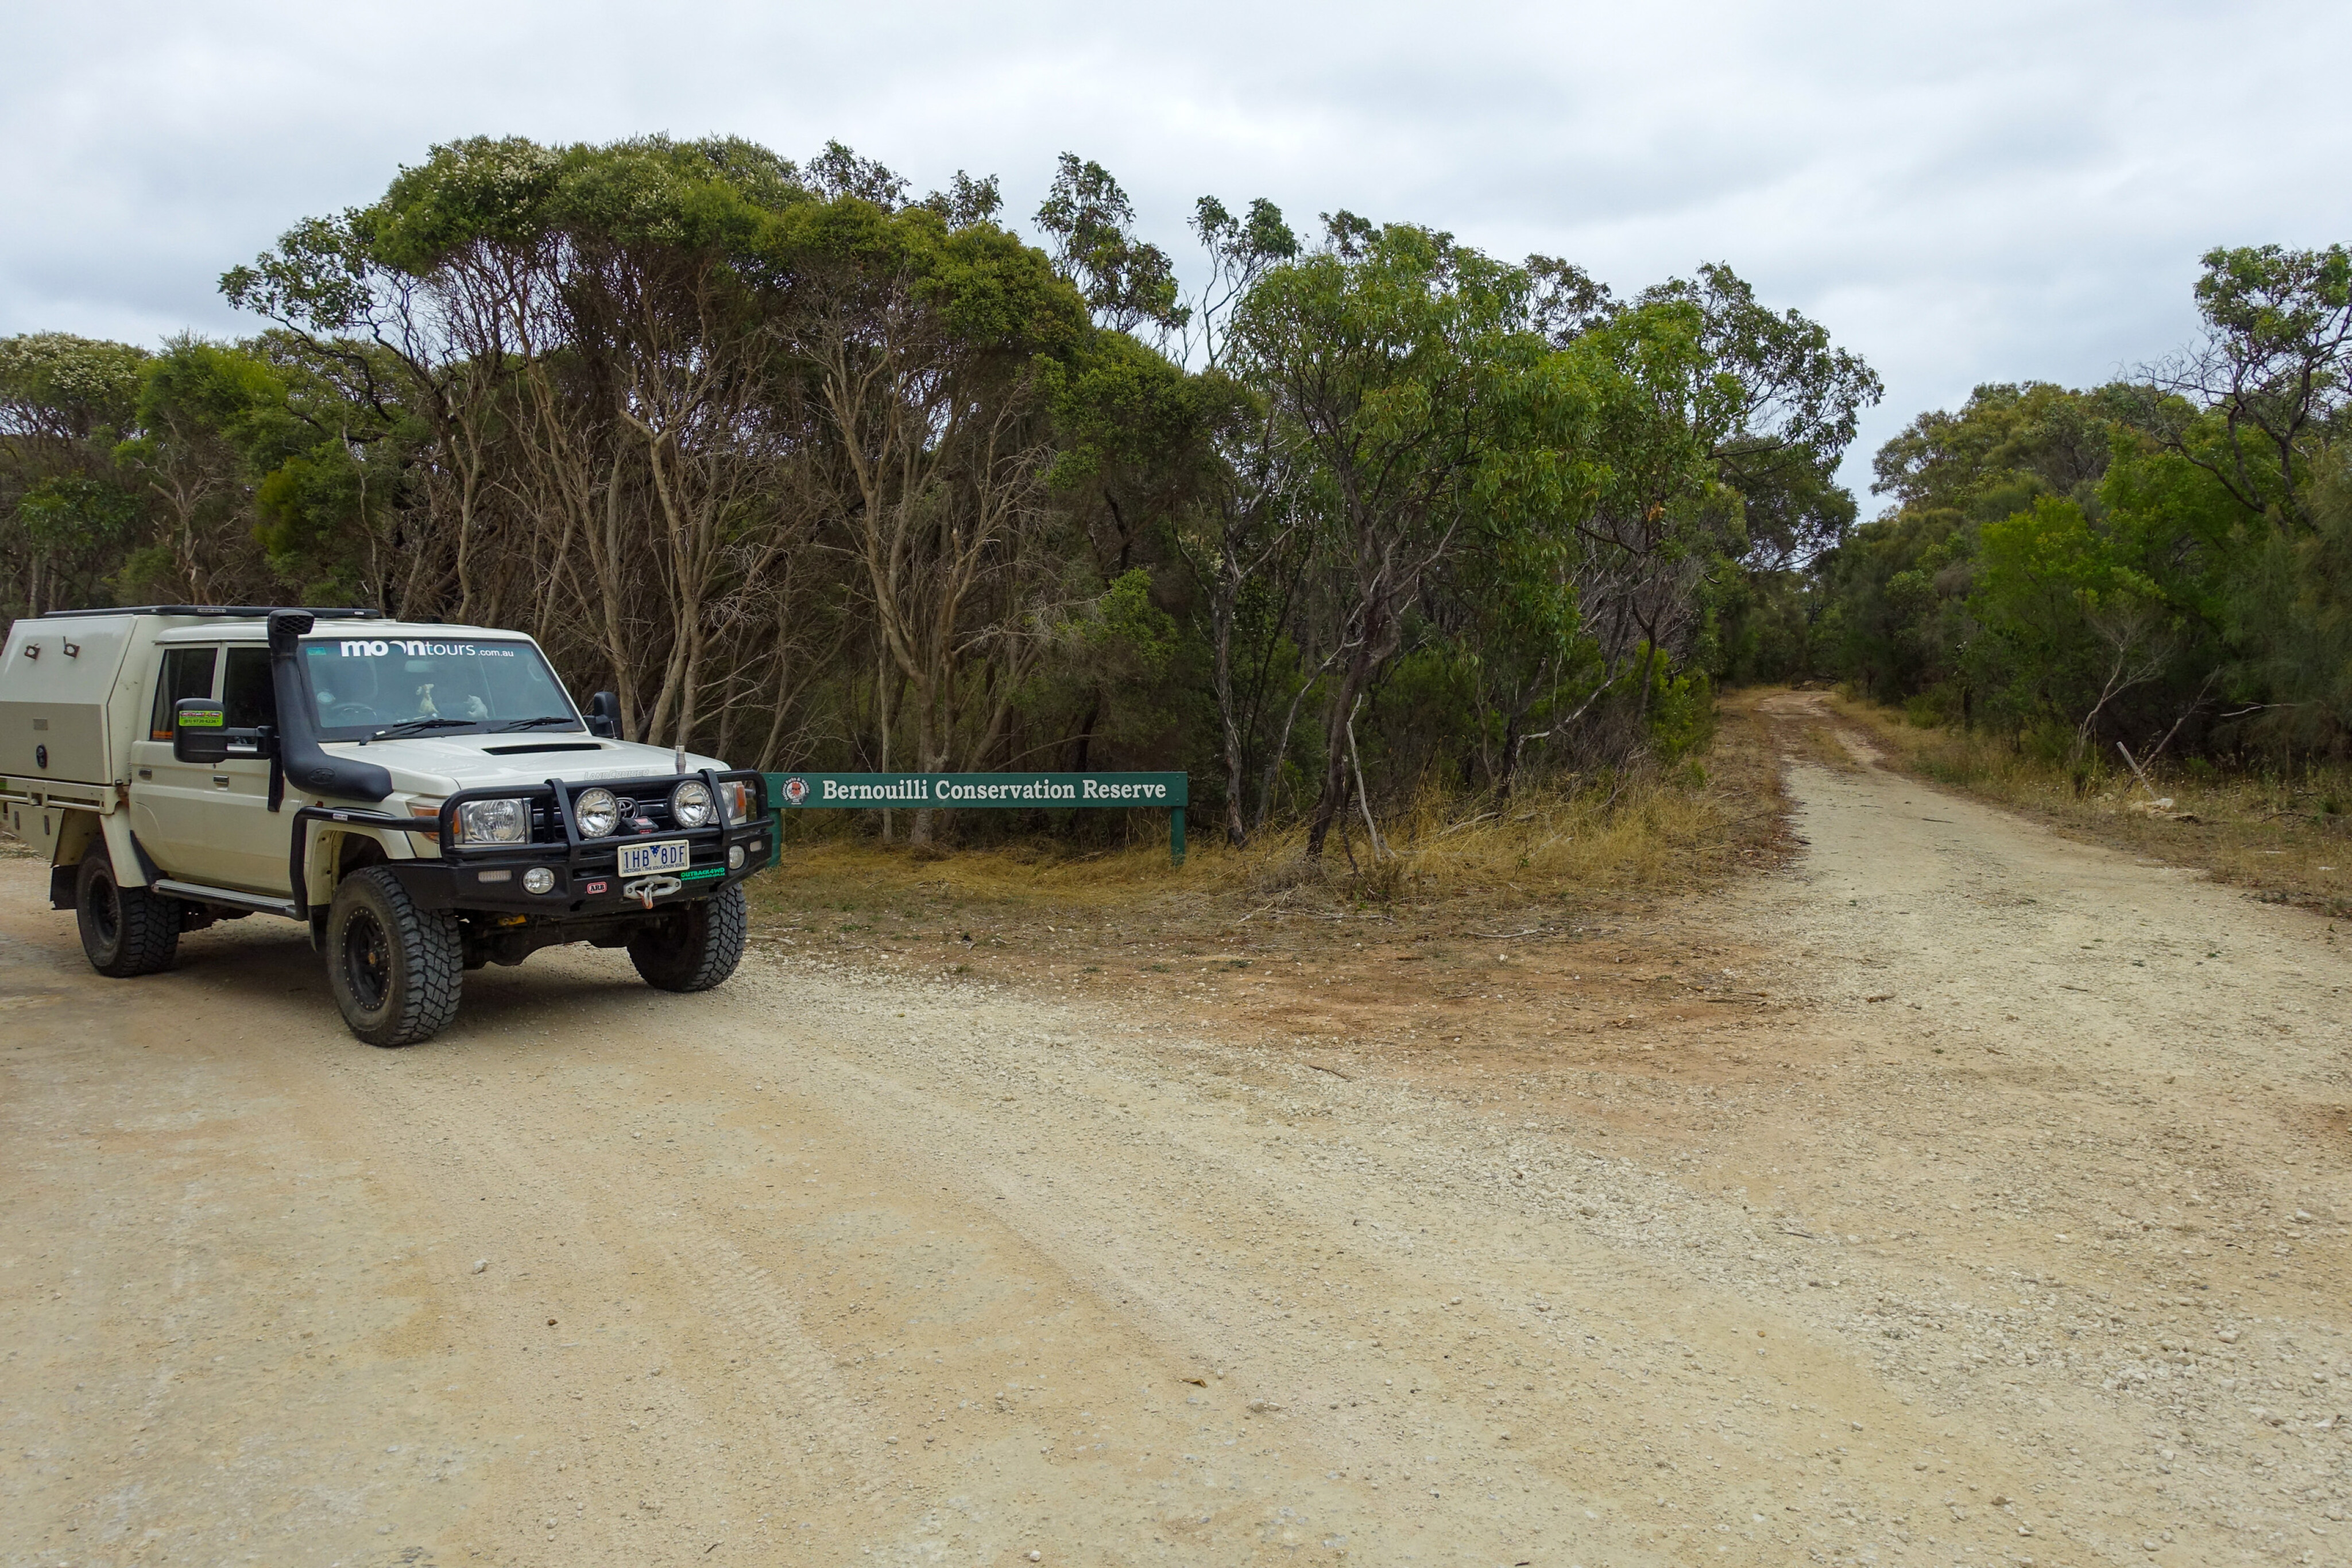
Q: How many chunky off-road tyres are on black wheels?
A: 3